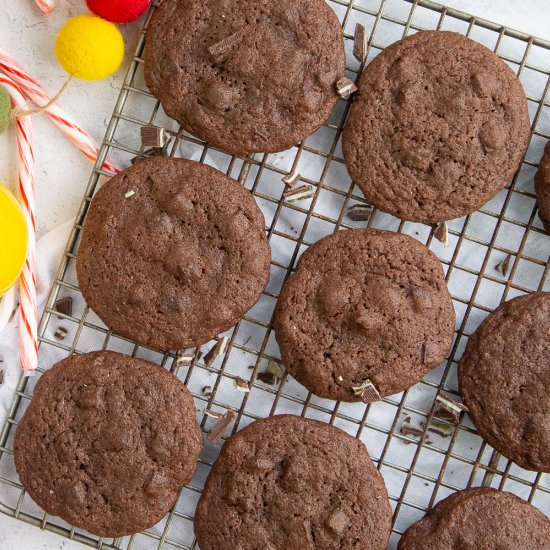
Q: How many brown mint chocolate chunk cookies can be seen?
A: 9